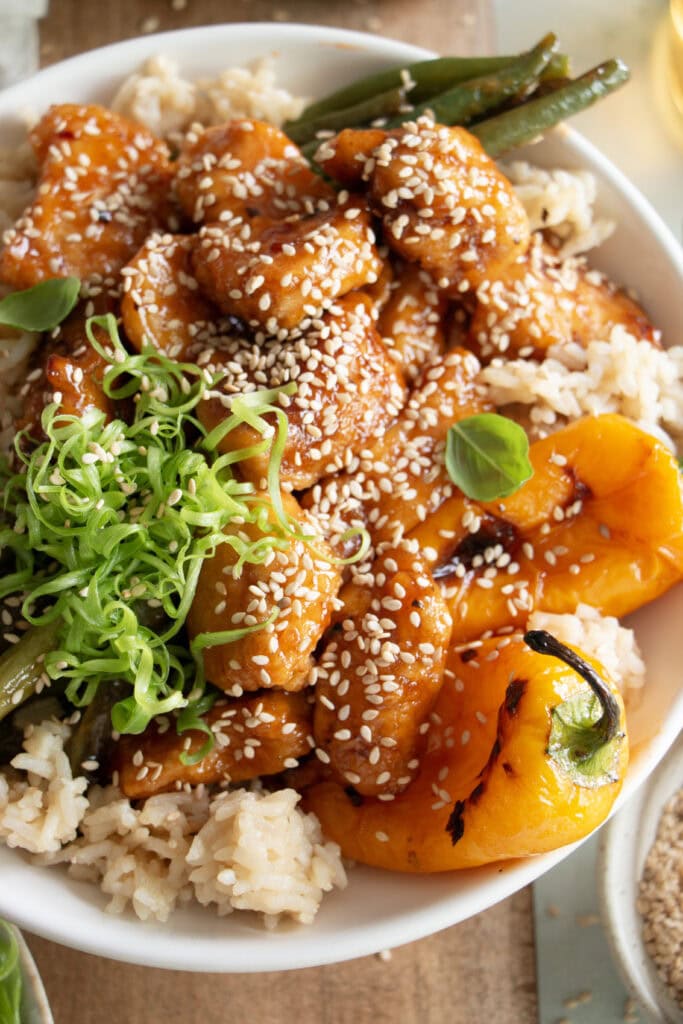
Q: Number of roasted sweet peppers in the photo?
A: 2